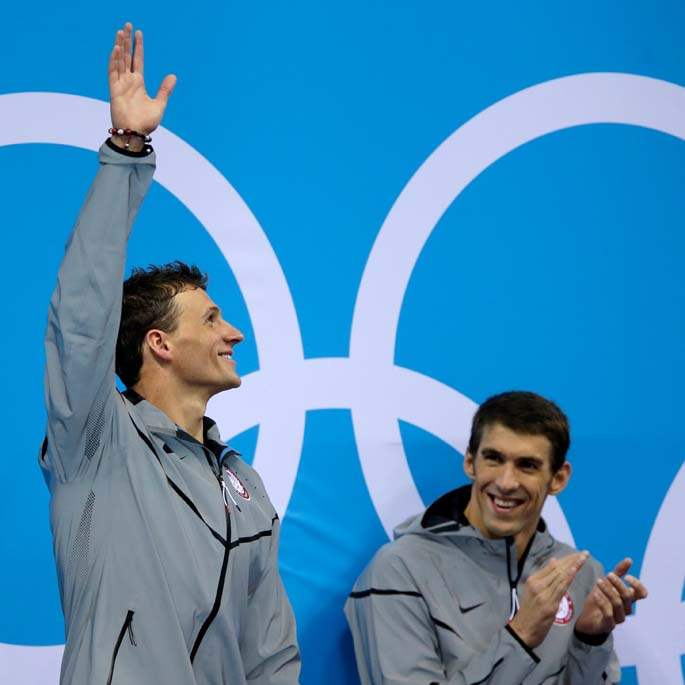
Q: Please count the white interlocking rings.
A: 4